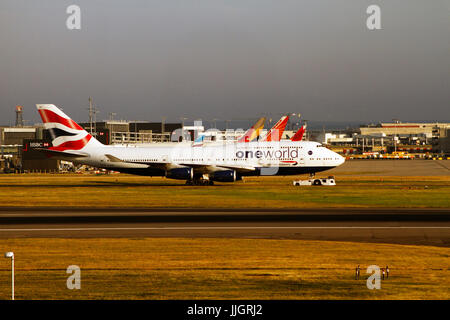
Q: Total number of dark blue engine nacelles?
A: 2